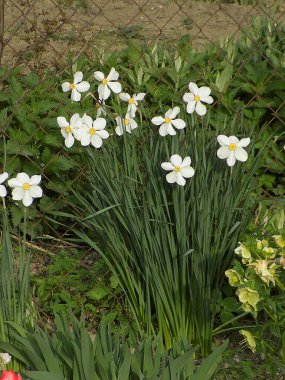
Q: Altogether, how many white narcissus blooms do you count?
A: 12